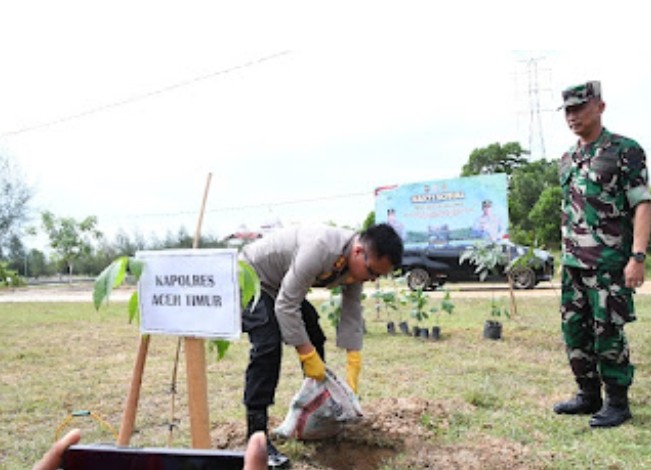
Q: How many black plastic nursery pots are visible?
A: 6